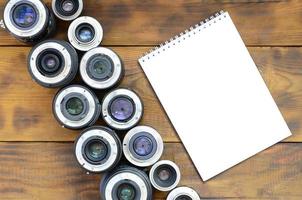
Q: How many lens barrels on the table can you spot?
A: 12